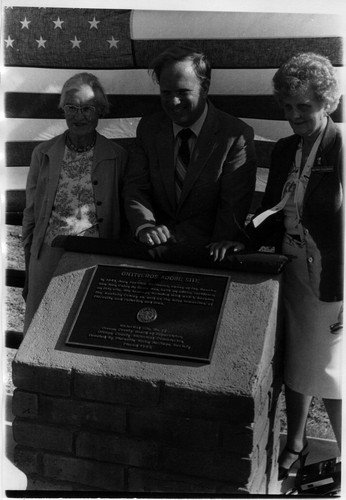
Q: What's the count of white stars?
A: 7